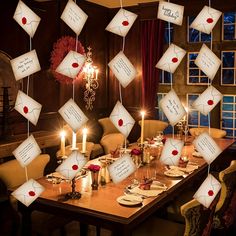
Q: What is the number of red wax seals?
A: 12